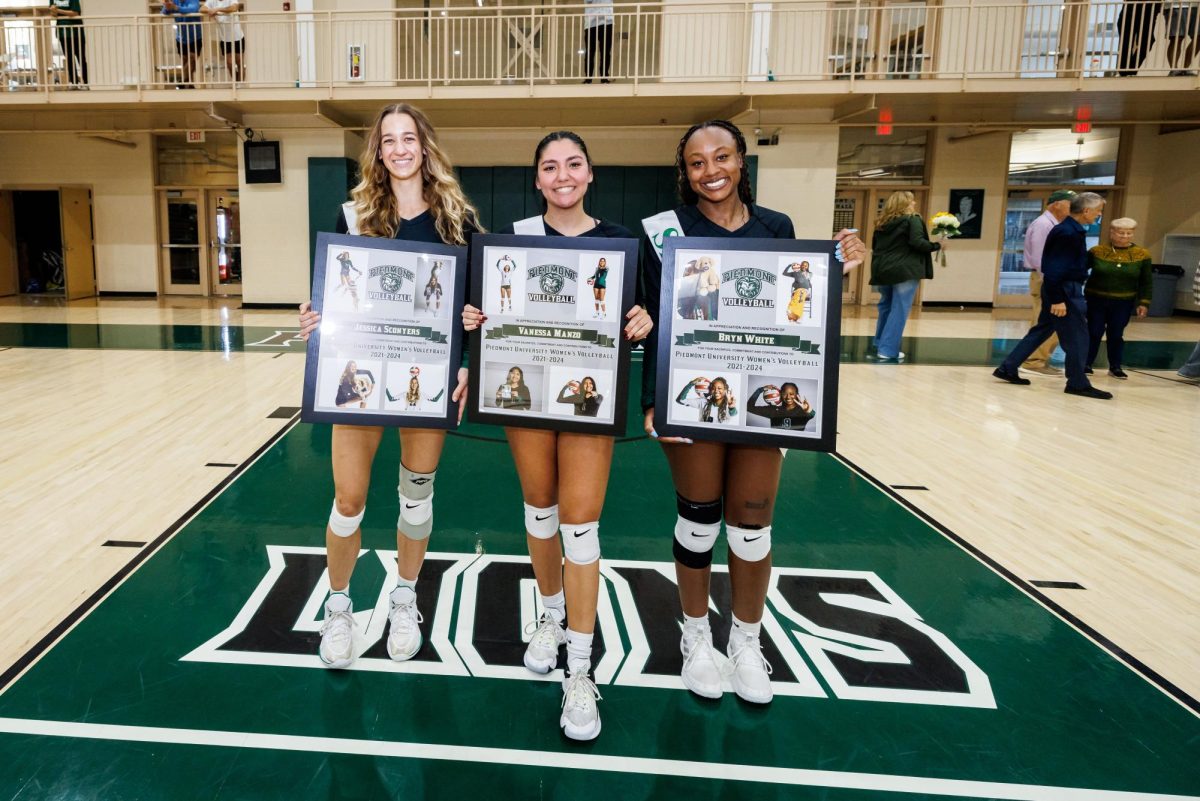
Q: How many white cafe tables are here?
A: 0